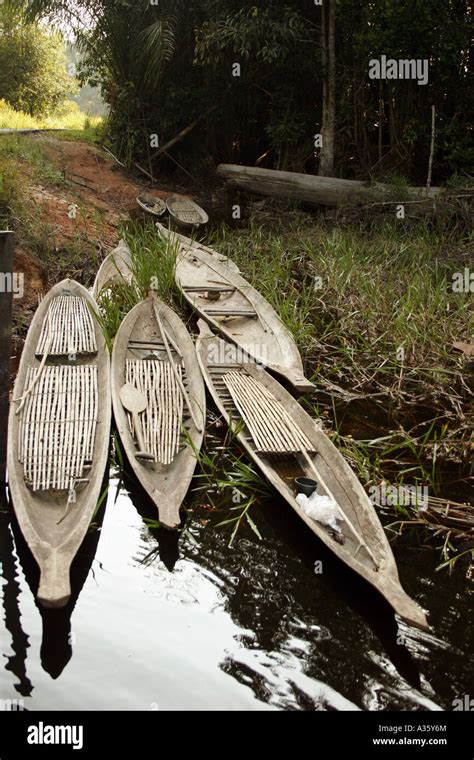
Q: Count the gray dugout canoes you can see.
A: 7